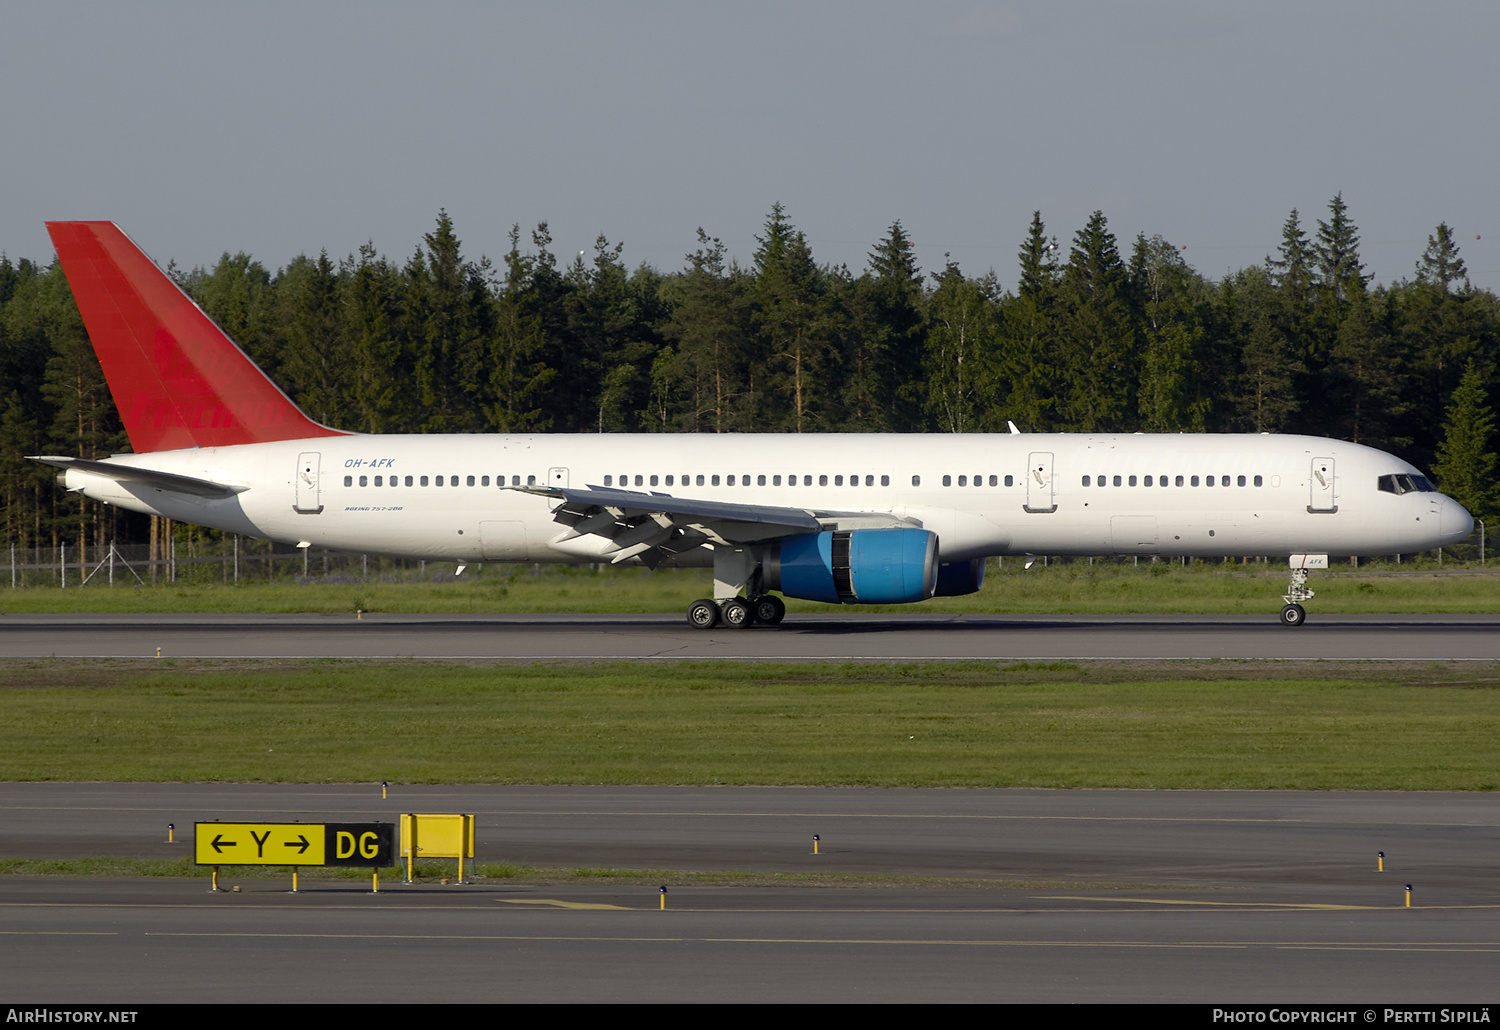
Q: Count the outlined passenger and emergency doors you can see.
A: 4